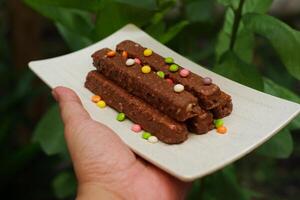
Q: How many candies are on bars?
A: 13